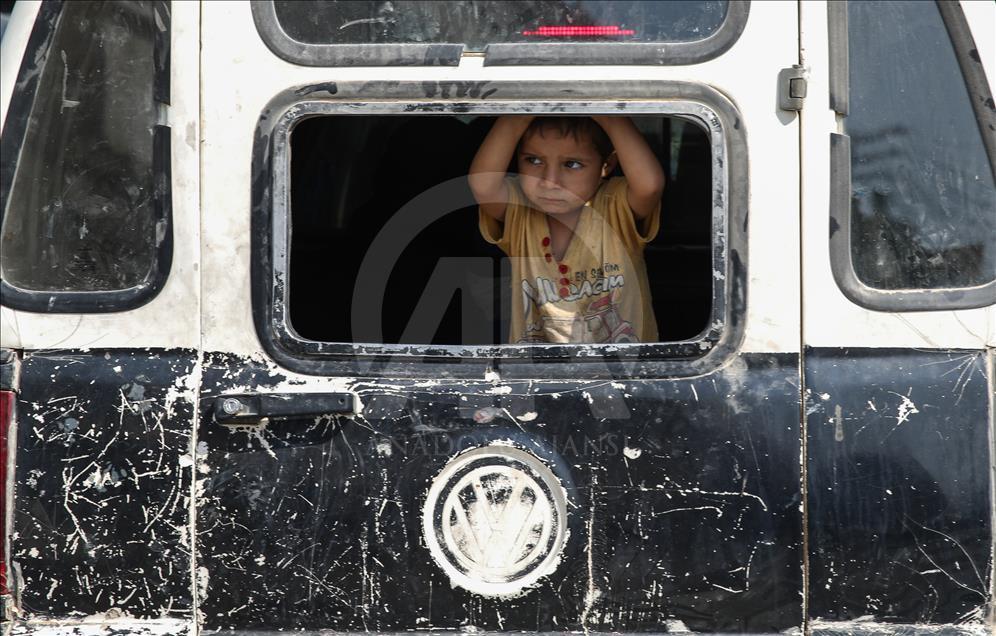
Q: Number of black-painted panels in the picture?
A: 3